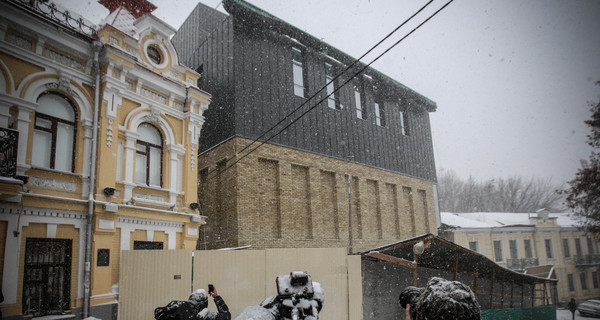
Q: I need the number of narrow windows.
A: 5